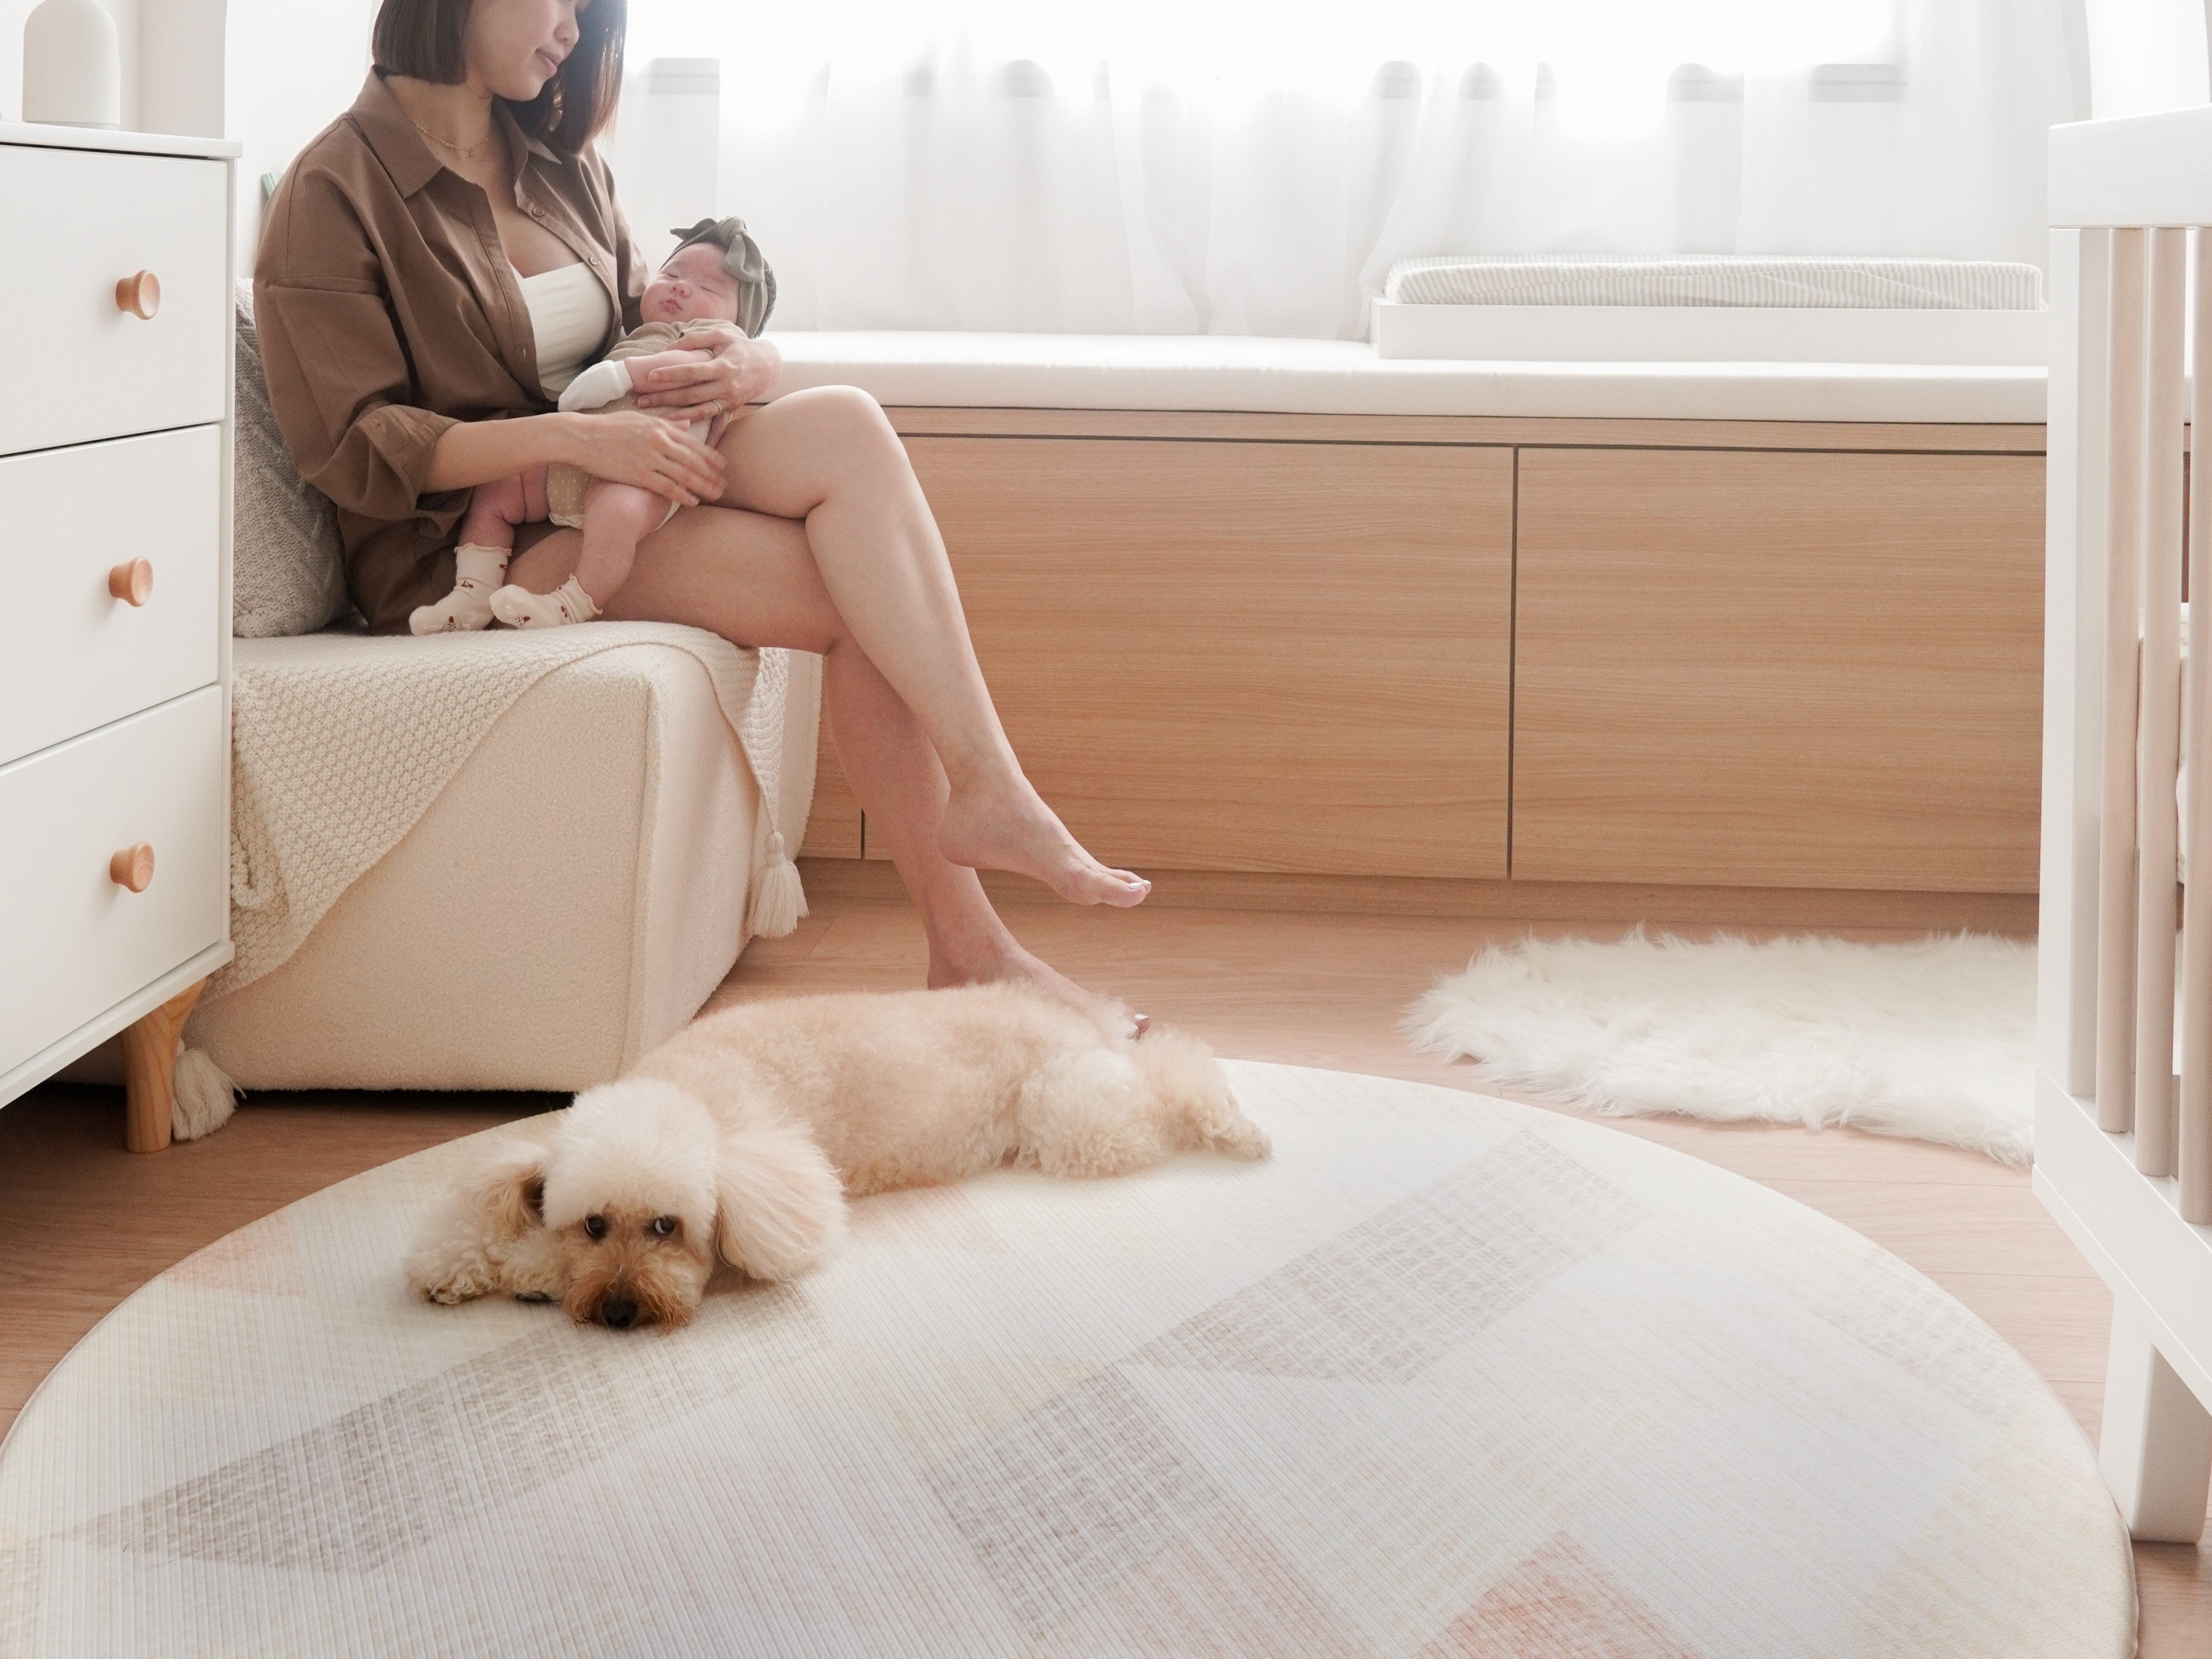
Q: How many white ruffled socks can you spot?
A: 2